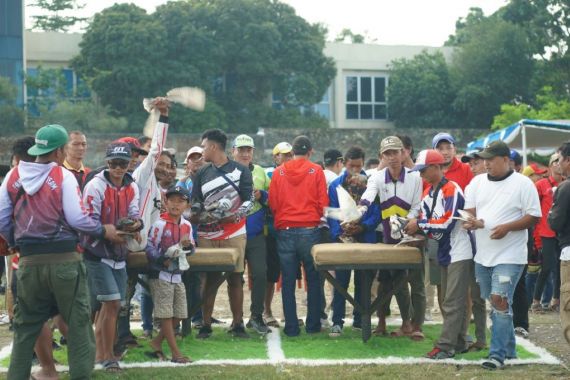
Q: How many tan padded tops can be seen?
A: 2